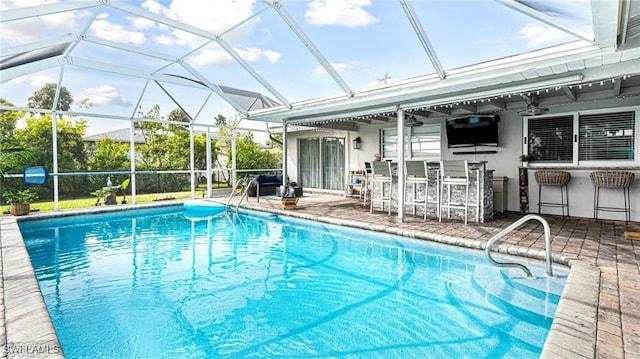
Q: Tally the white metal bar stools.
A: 4